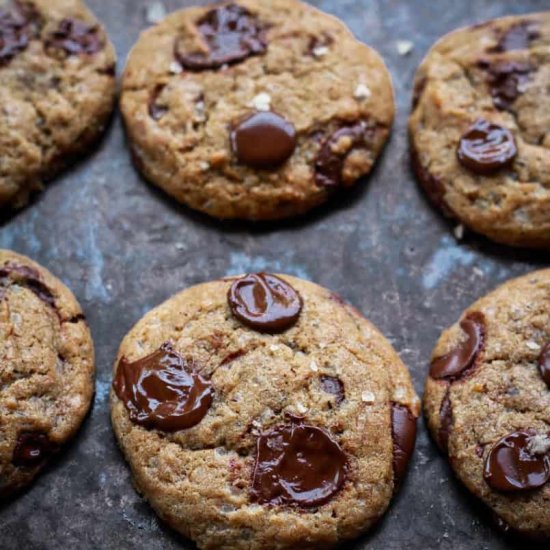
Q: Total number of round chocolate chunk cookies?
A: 6